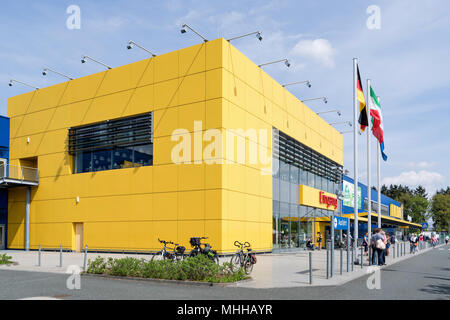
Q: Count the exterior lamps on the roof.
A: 12